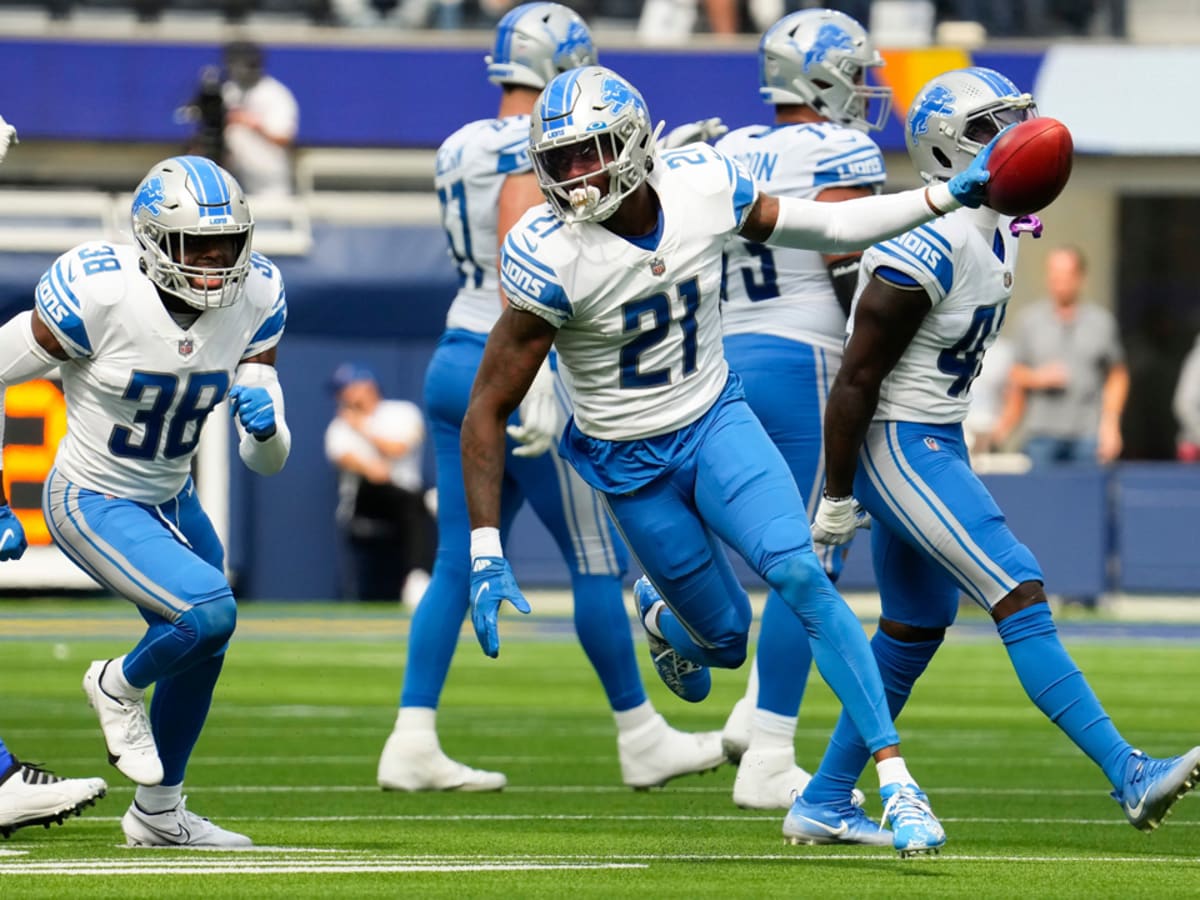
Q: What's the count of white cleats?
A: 7